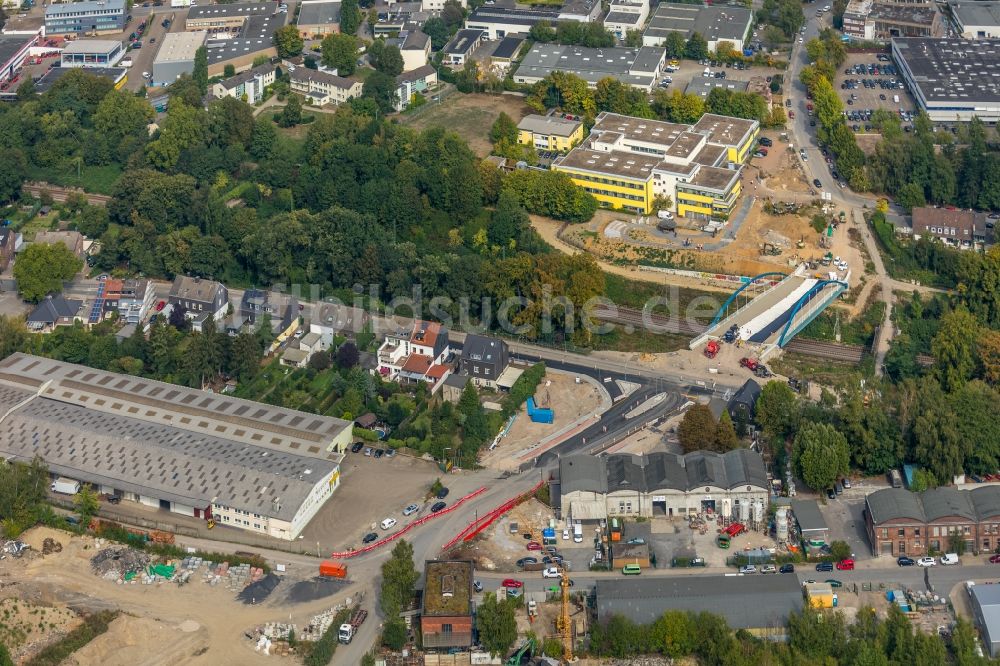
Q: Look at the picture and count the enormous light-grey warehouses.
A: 1